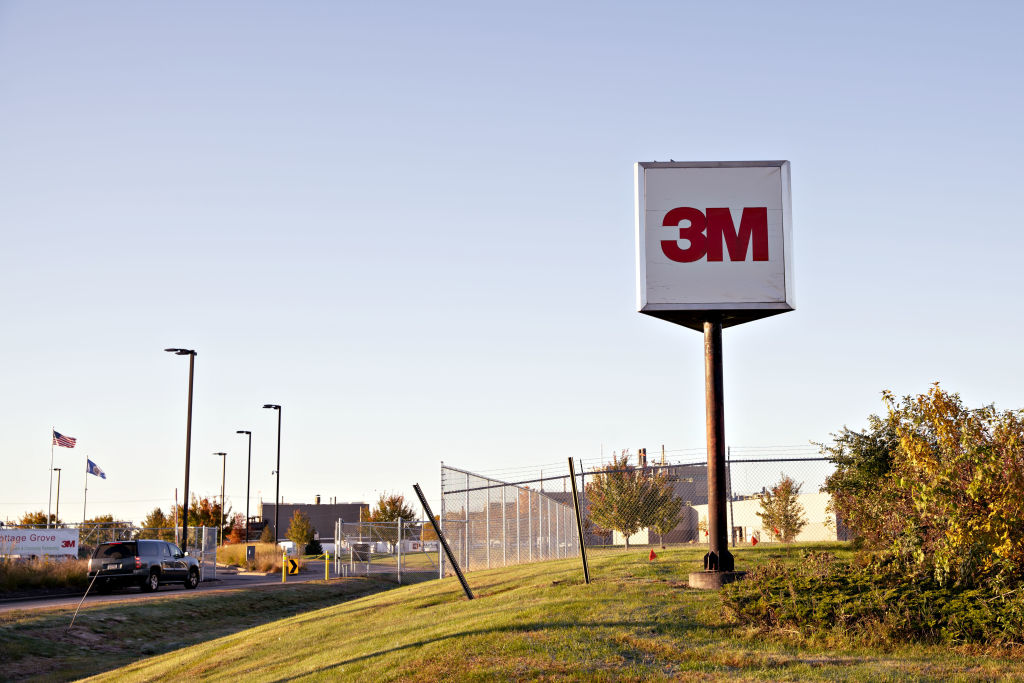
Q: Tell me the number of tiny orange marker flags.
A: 4